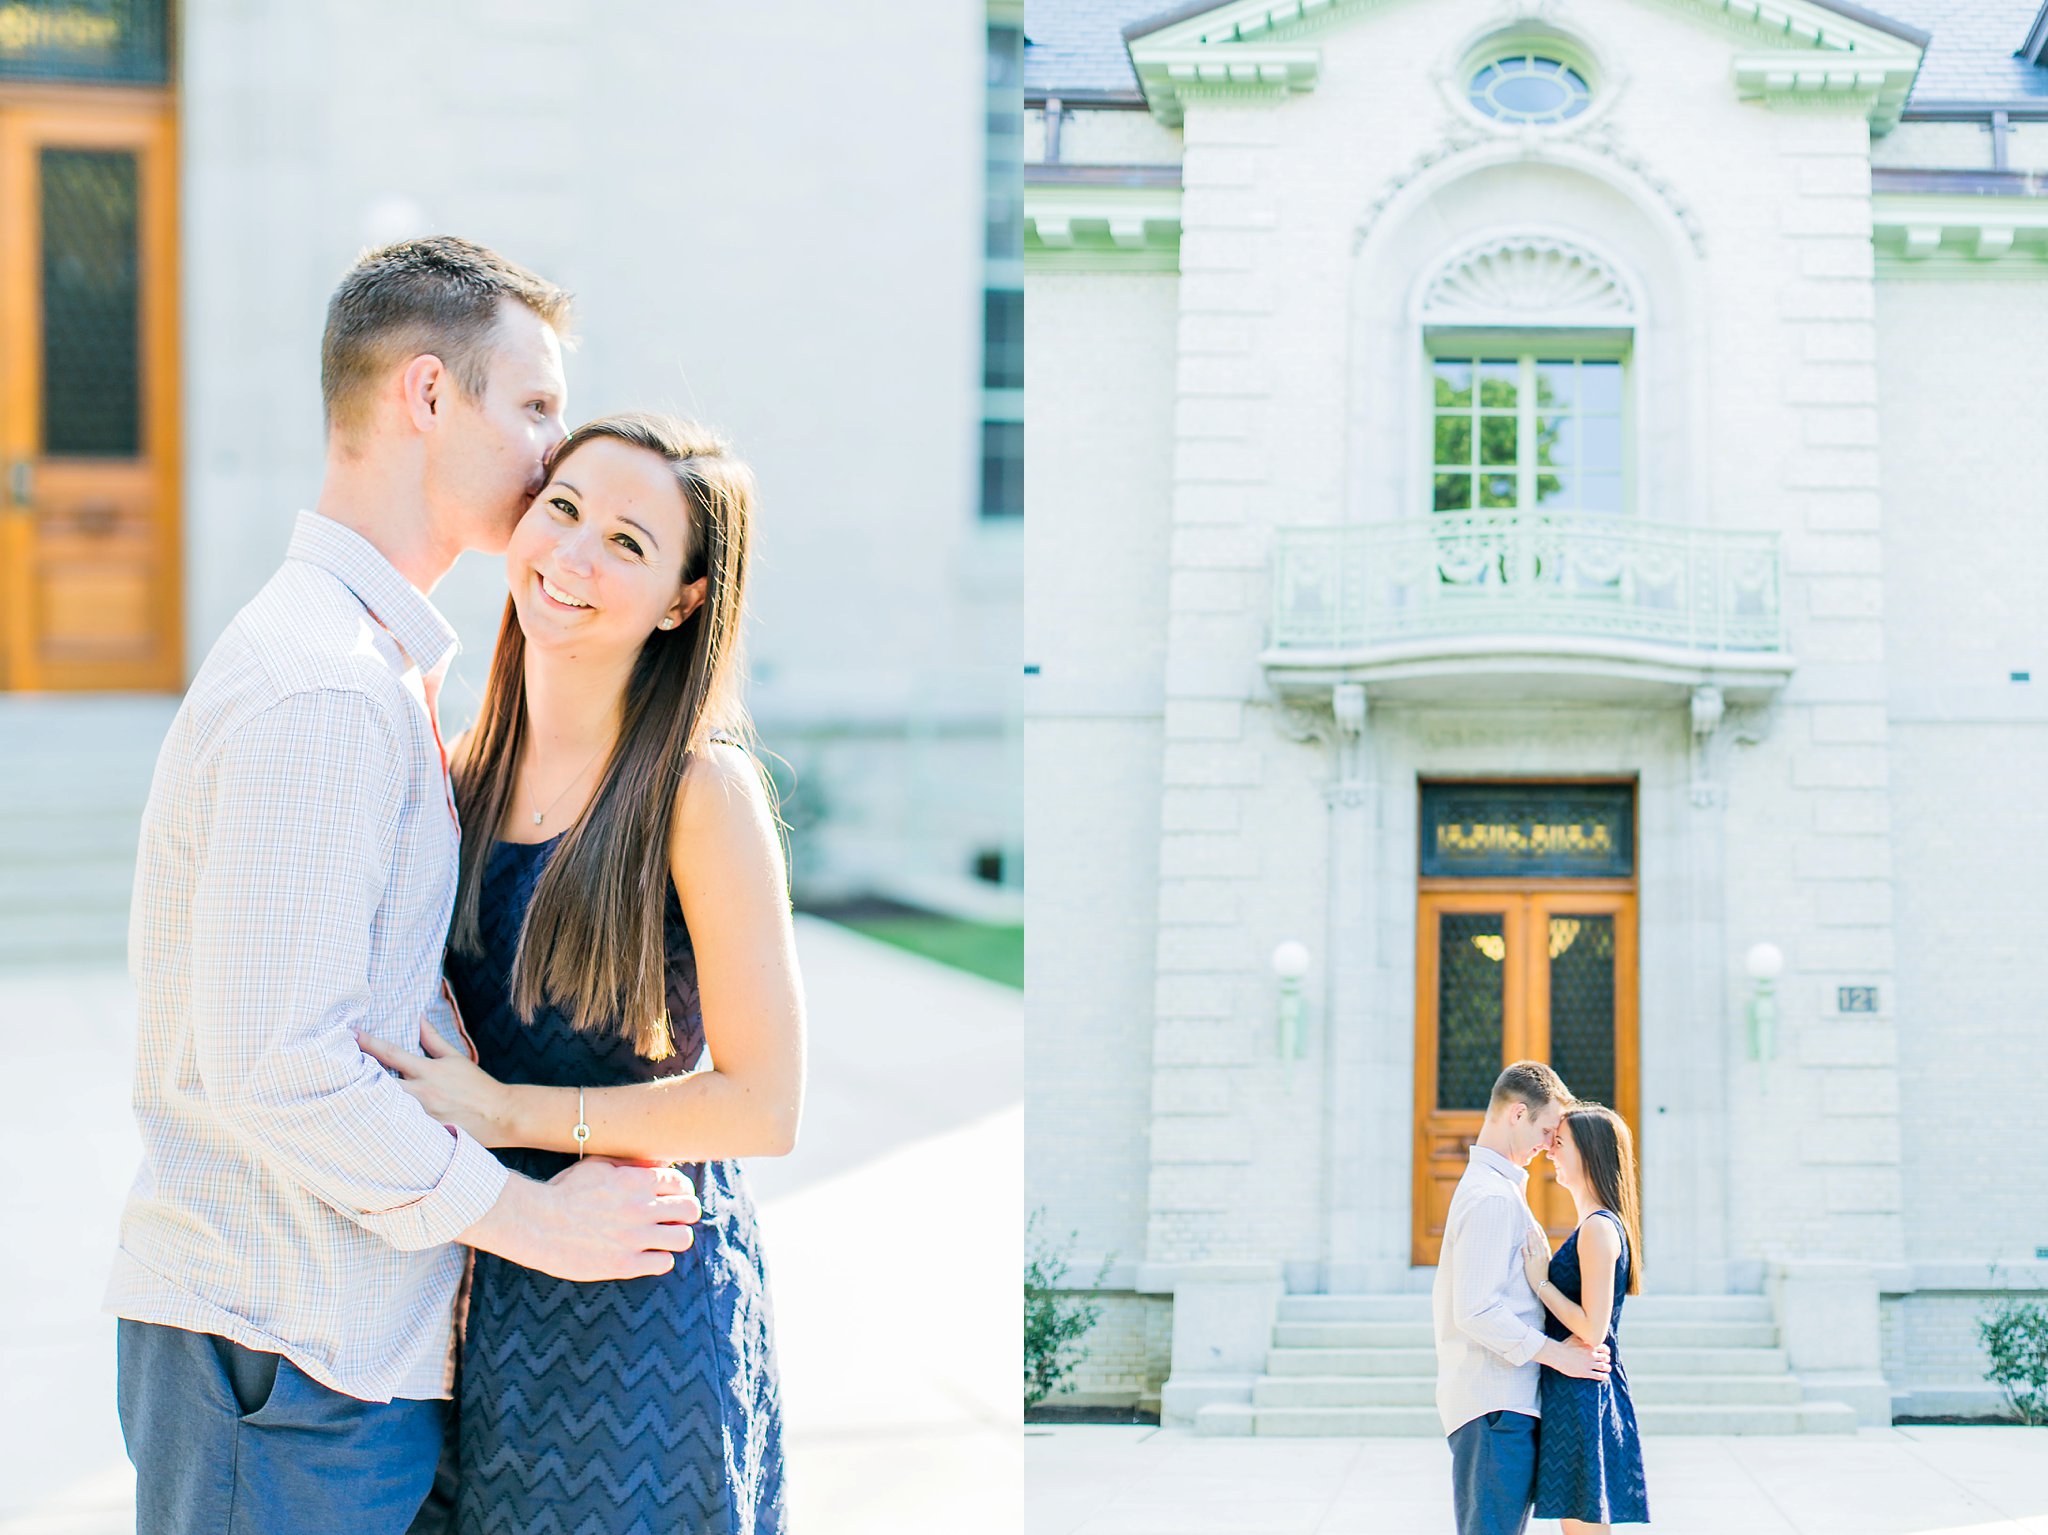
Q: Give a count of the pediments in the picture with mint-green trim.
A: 1